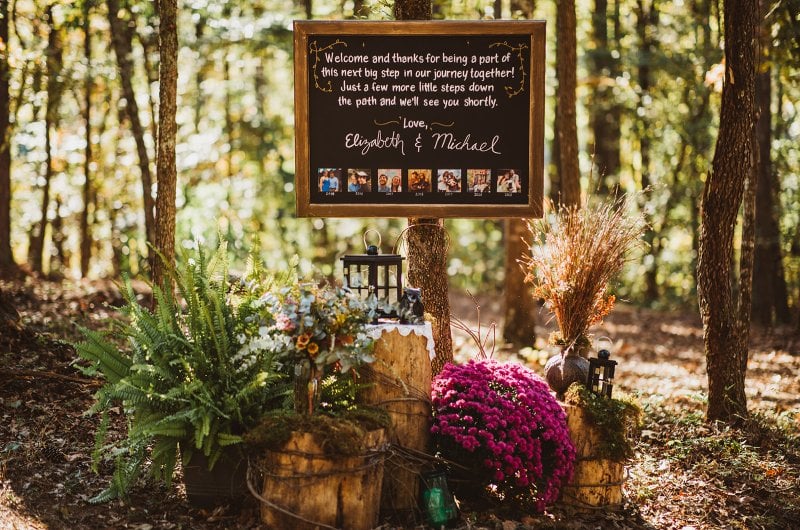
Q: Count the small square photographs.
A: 7